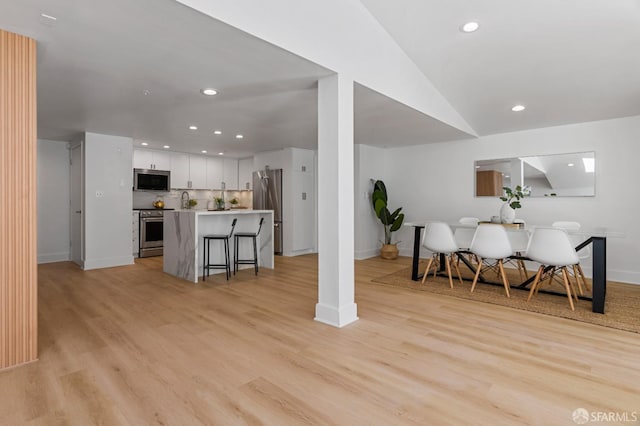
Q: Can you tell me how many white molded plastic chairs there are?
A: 6